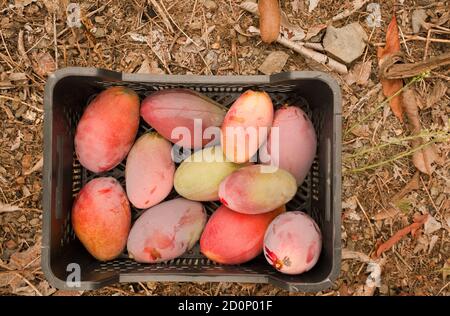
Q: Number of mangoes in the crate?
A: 11